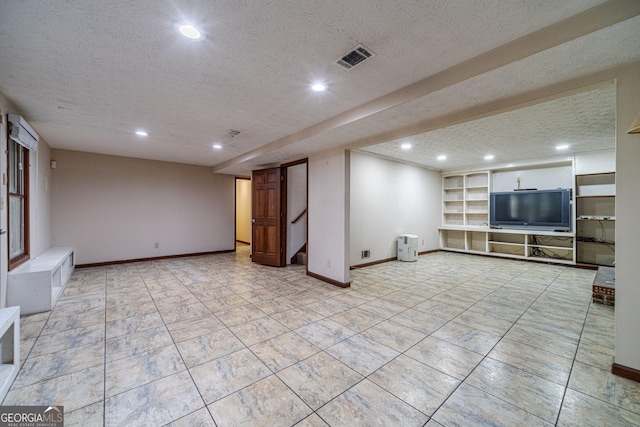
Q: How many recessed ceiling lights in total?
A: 8